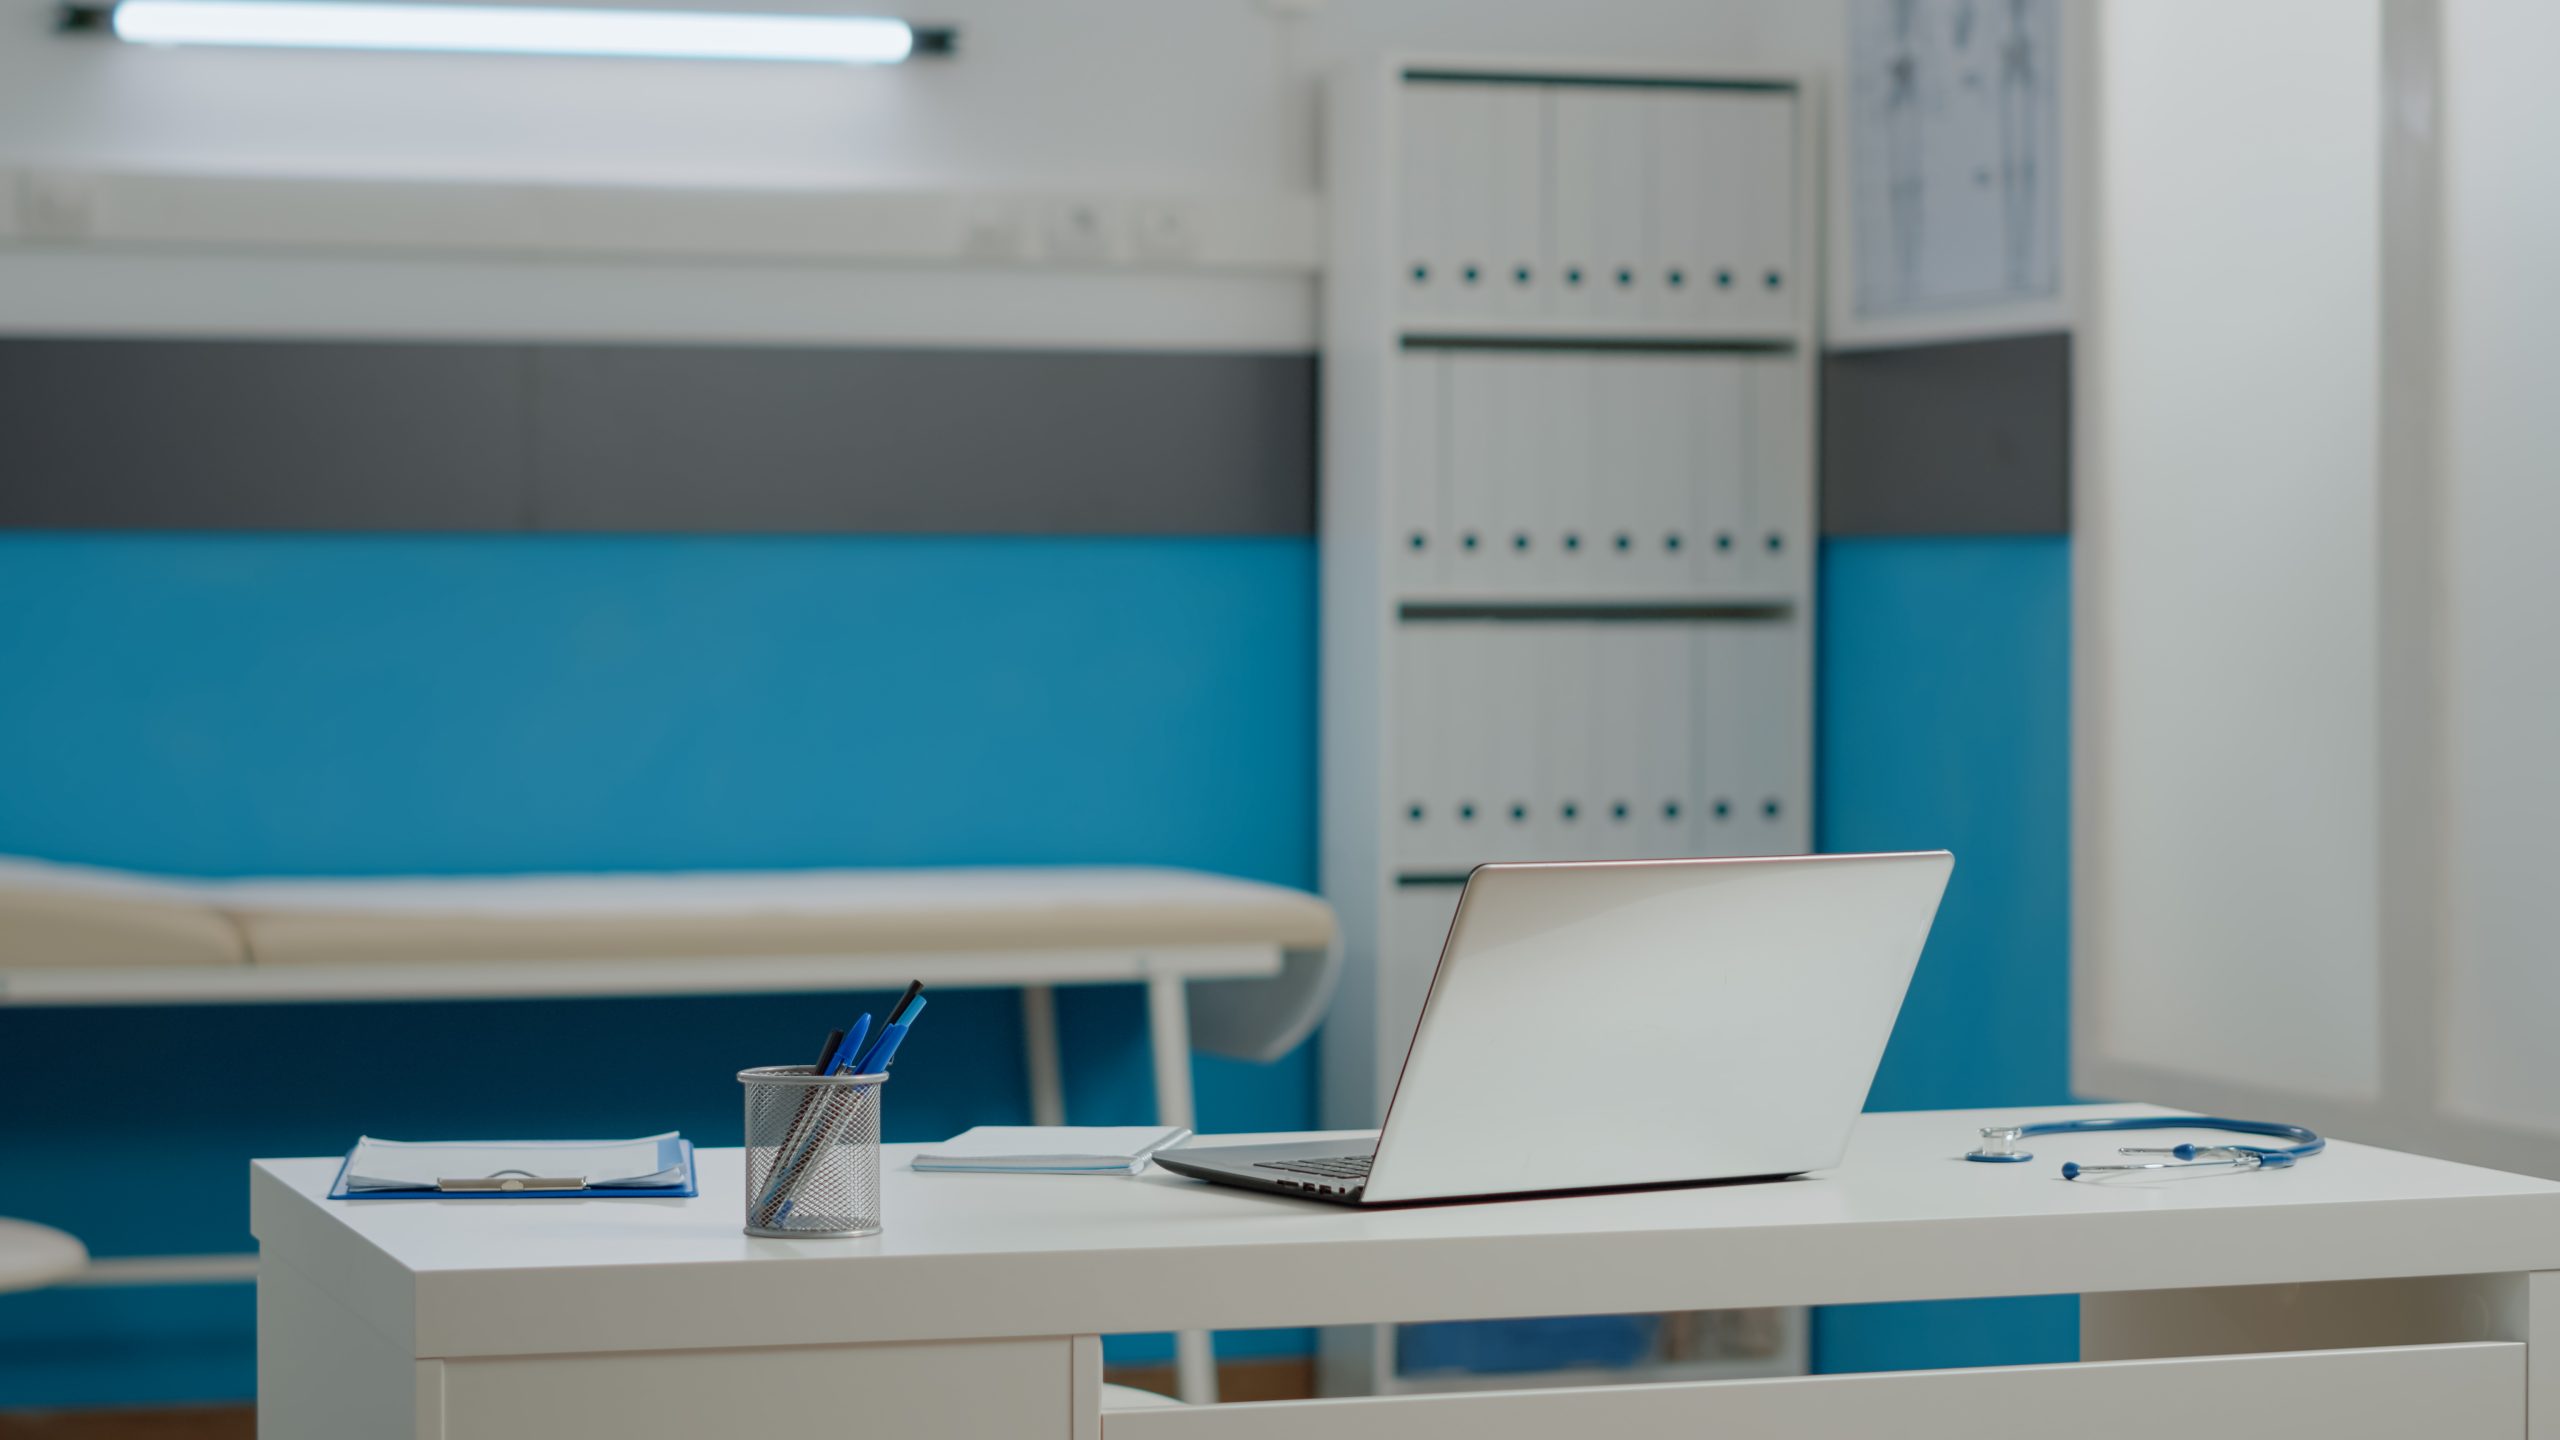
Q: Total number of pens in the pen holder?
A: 5